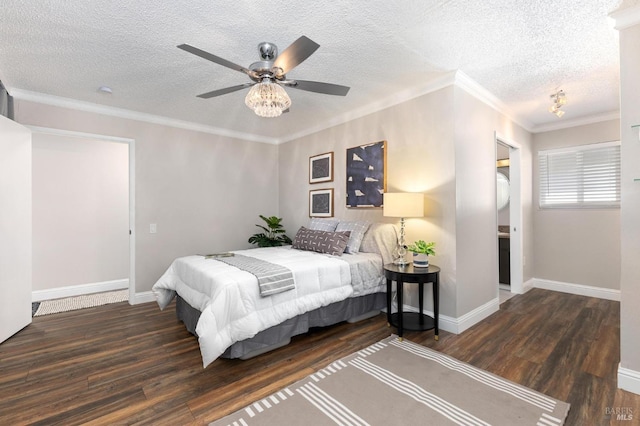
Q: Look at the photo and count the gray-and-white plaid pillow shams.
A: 2